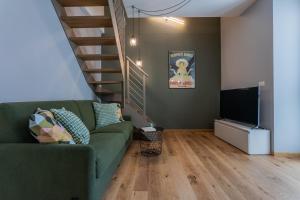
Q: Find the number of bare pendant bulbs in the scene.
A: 2